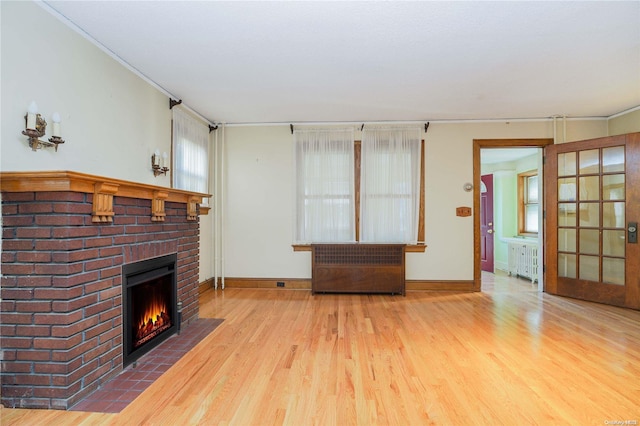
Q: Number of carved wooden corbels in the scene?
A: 3